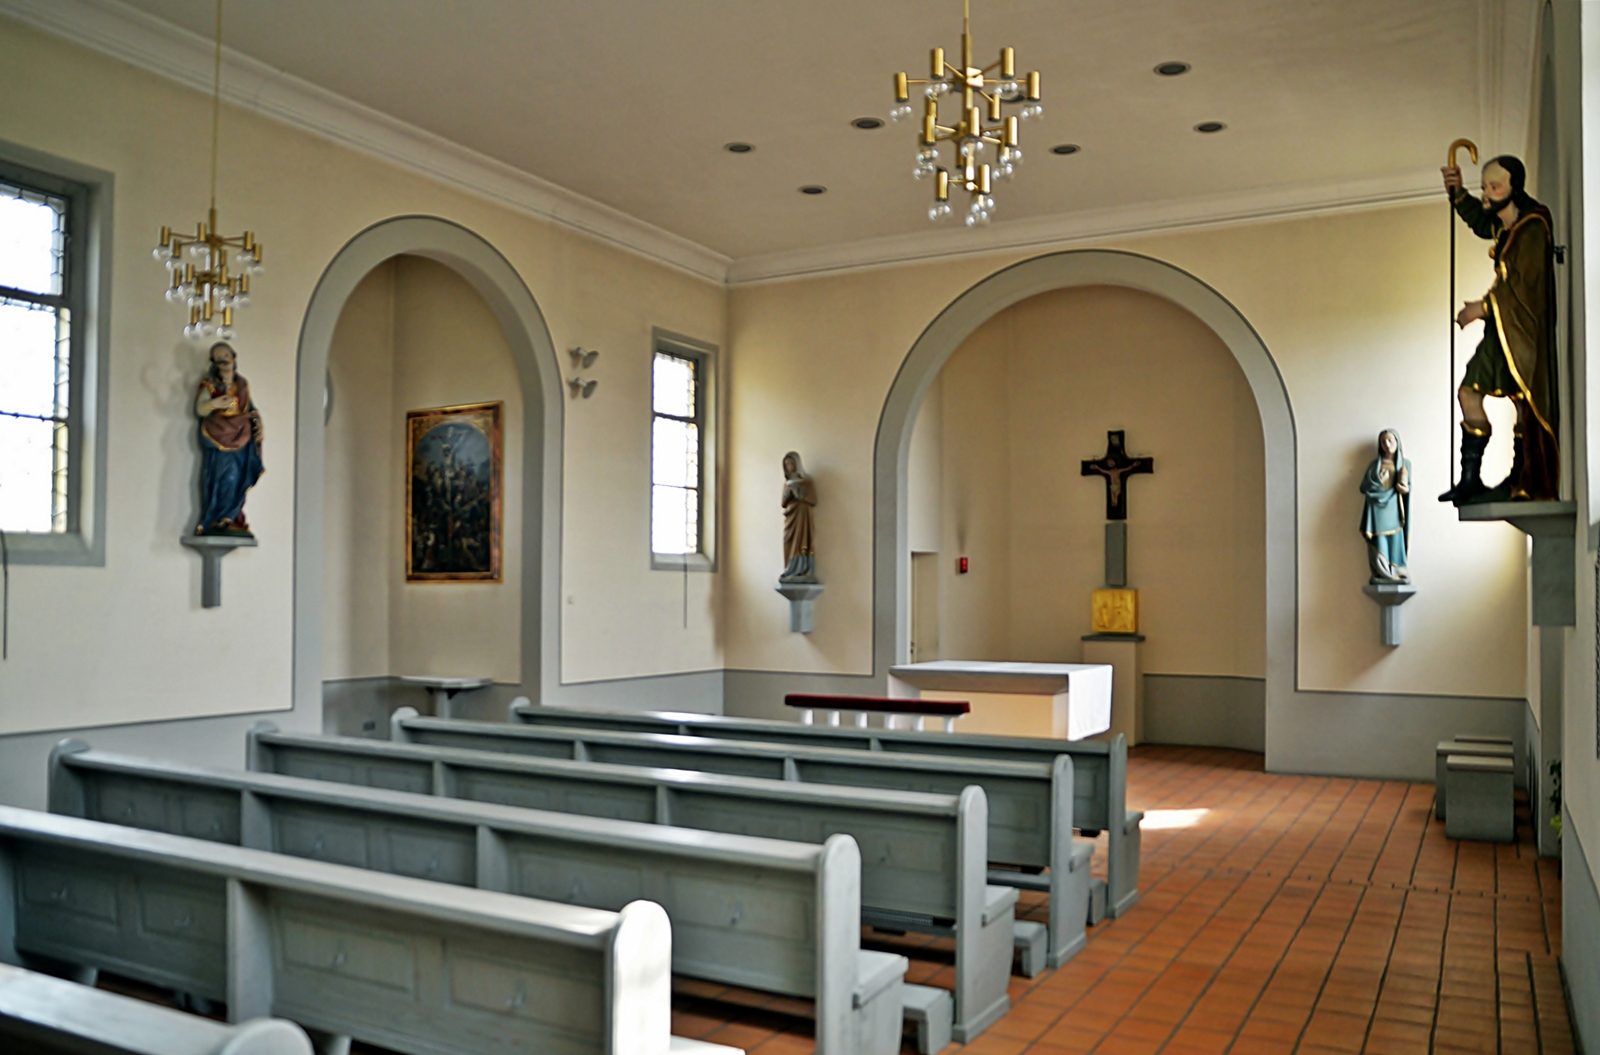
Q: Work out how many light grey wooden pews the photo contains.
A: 6